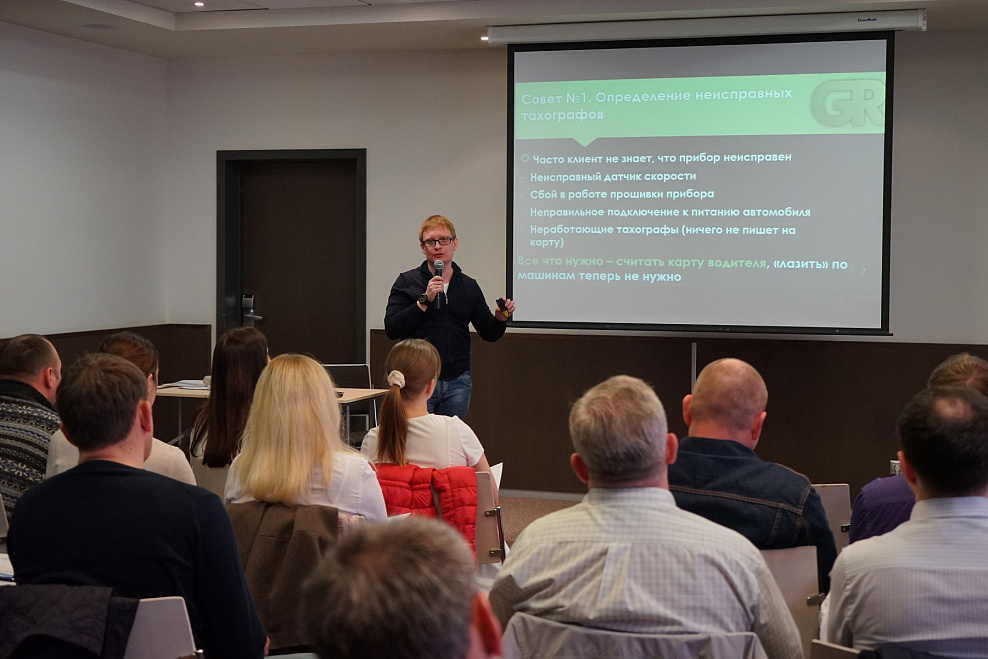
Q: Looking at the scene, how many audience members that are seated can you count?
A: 11